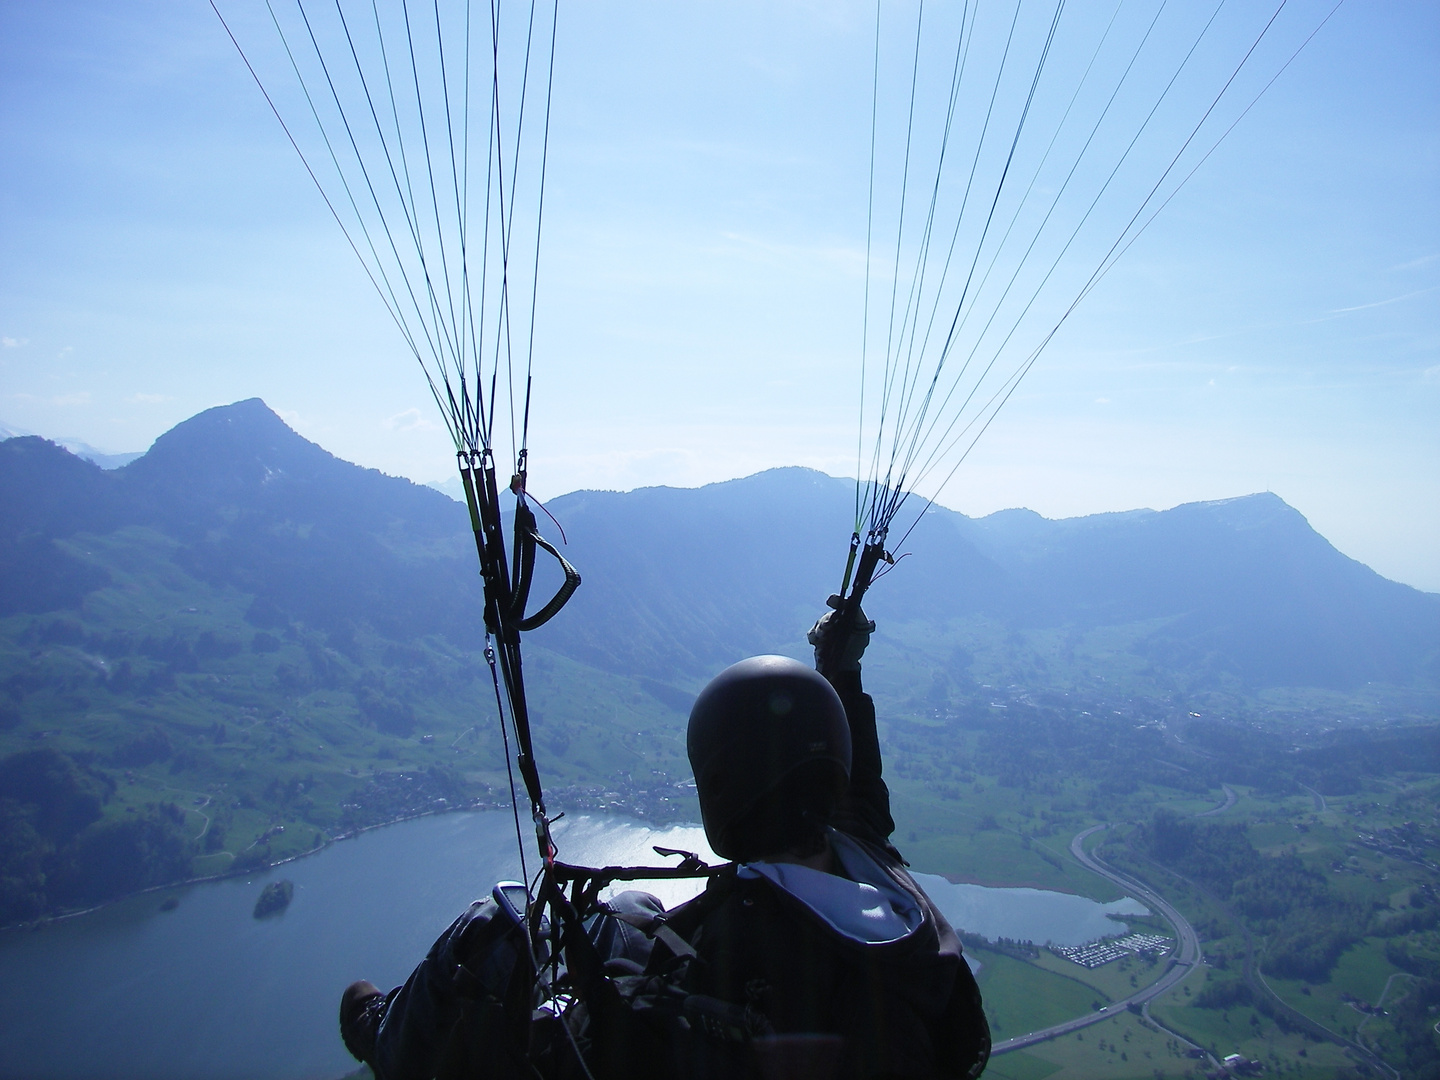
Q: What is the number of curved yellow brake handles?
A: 0